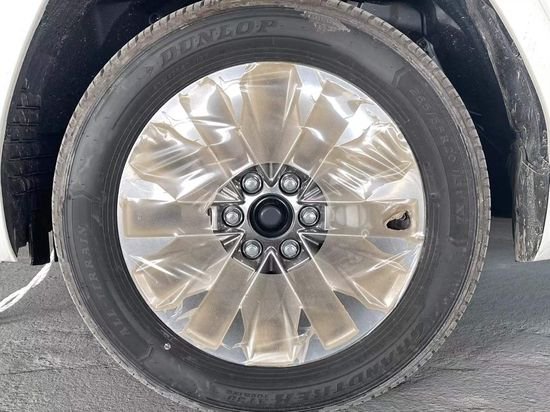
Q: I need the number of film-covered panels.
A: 12